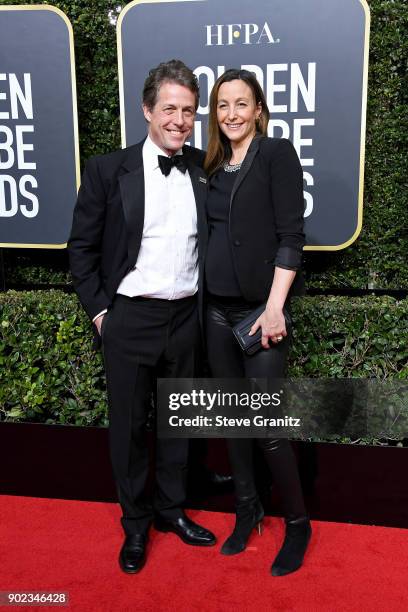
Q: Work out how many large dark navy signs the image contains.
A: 2